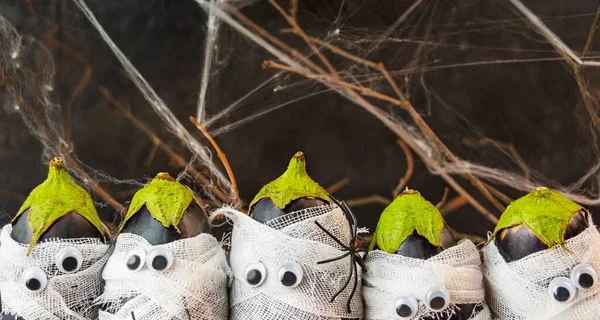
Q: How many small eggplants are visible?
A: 5